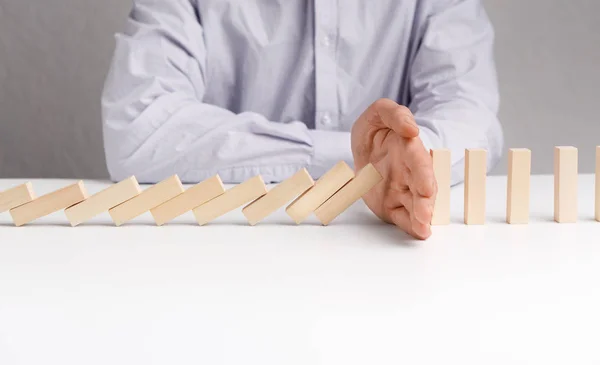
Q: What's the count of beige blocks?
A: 14